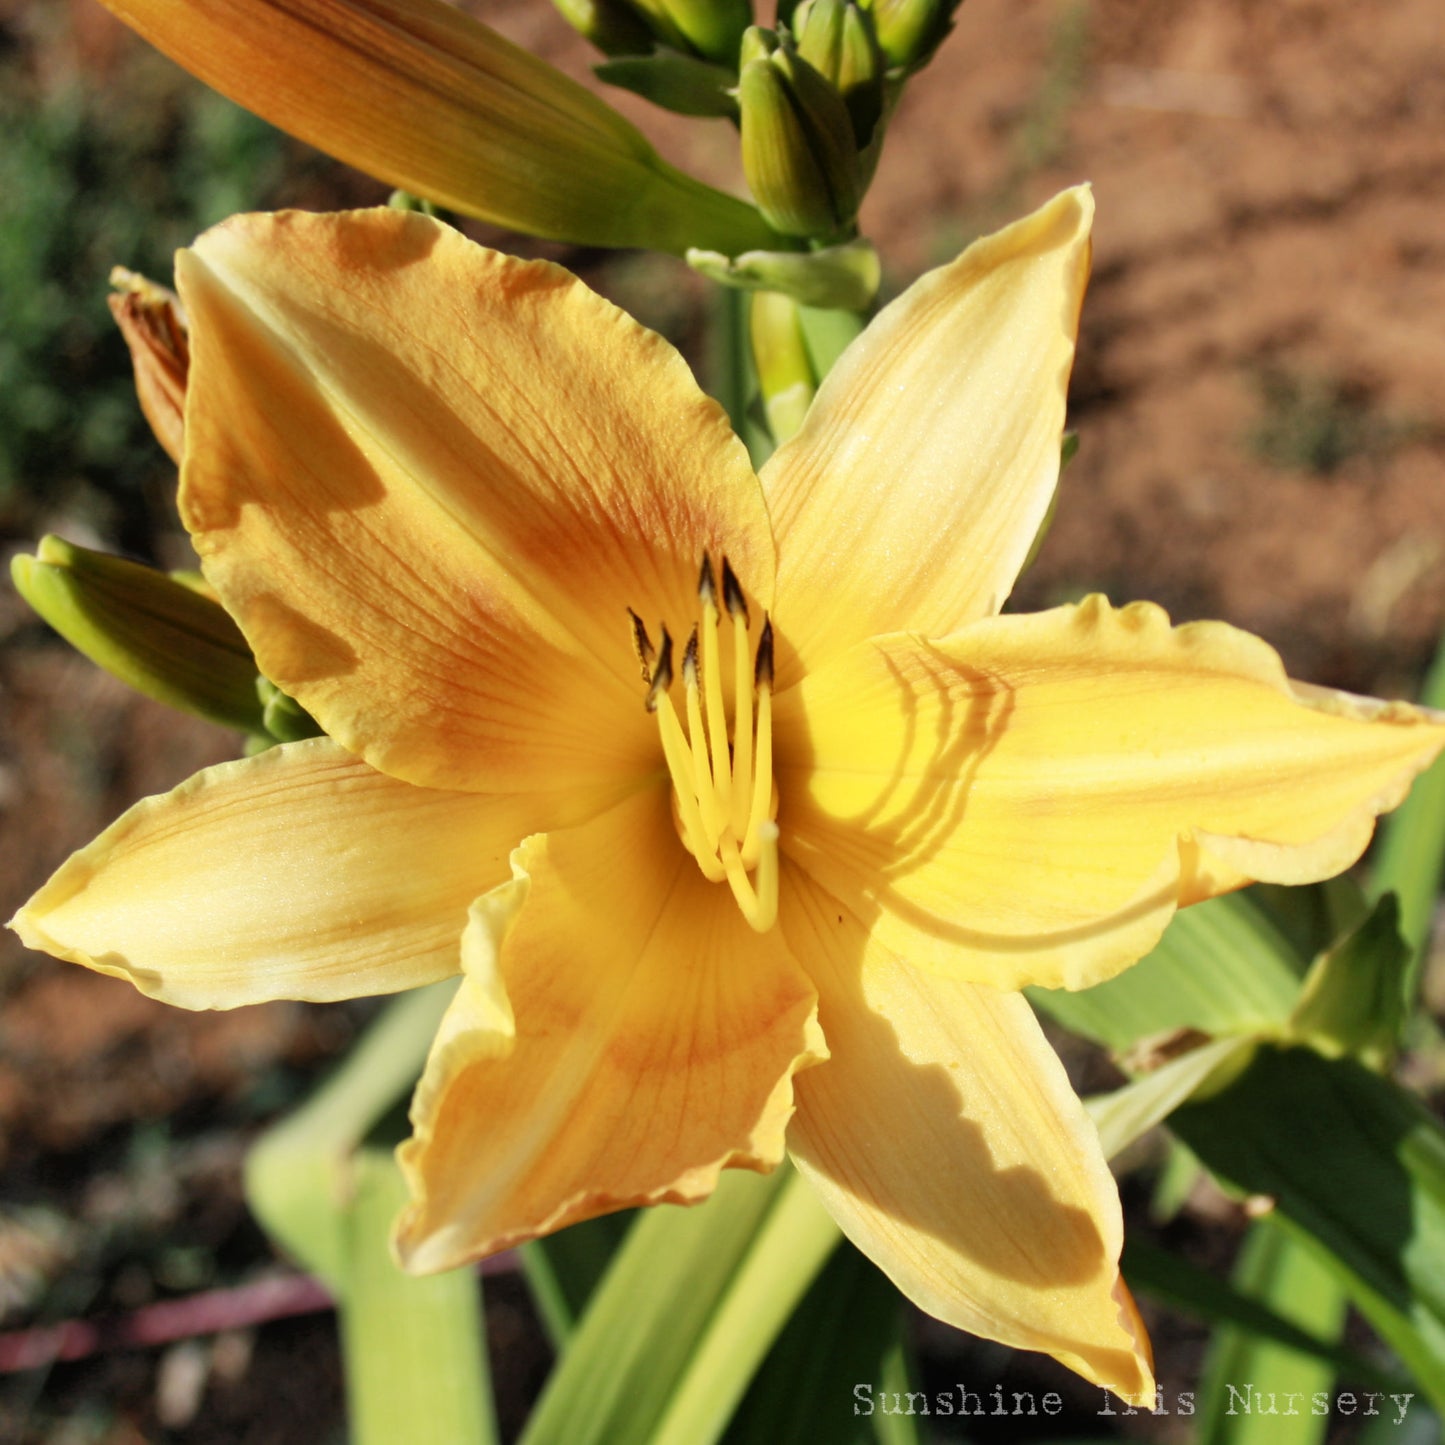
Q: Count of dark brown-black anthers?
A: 6